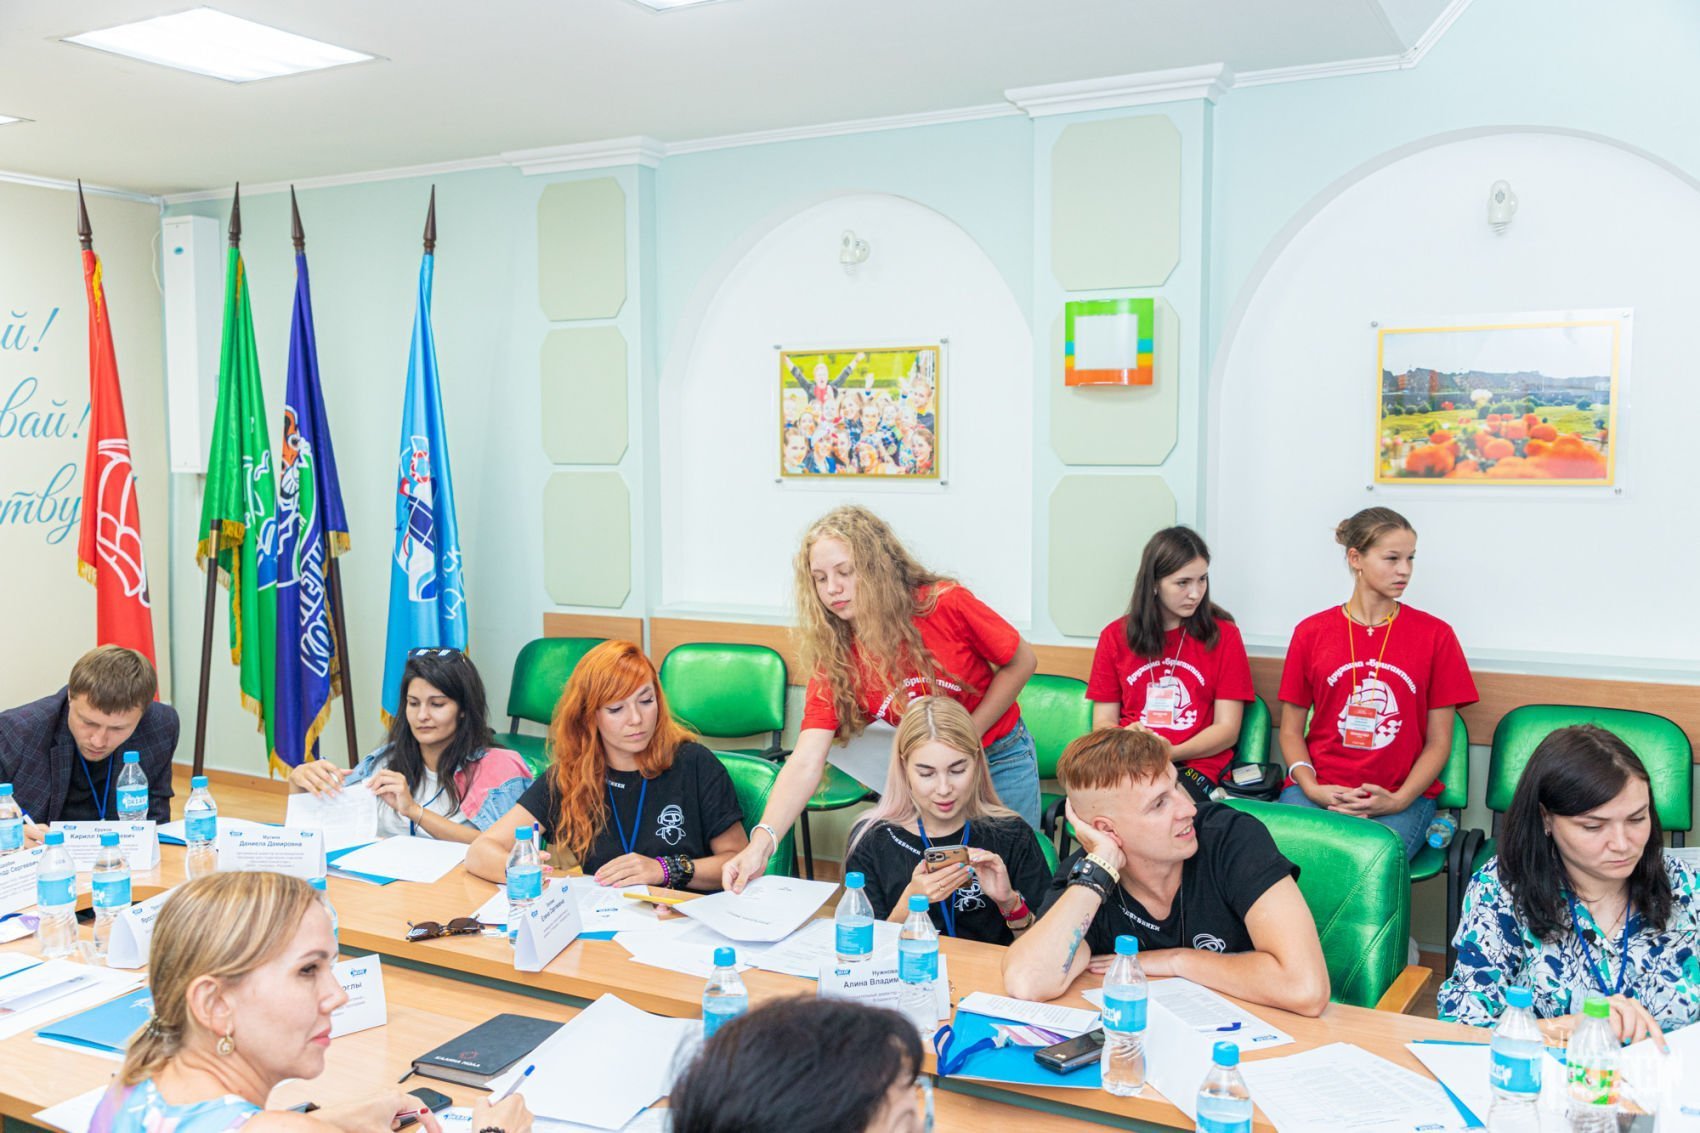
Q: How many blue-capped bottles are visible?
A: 14